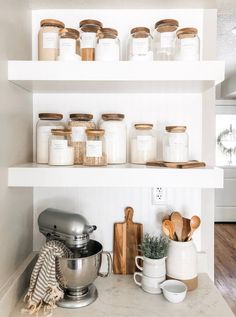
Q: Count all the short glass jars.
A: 8